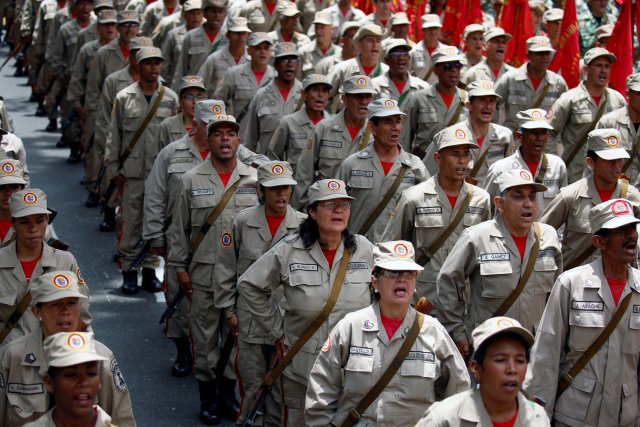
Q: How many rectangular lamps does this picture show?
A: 0